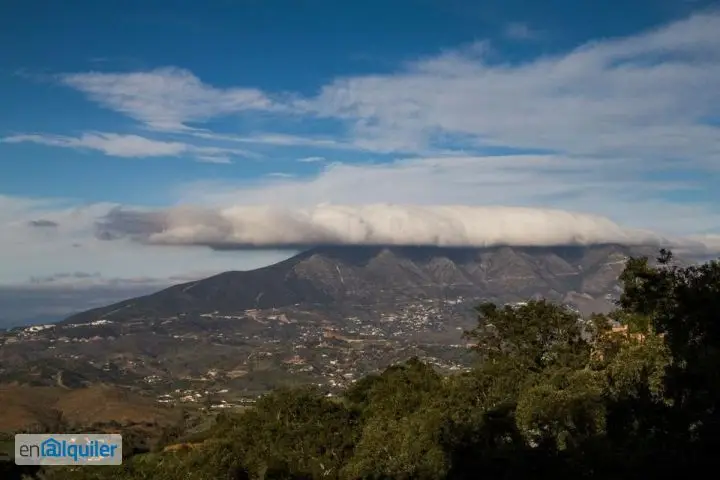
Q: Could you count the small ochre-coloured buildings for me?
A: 1